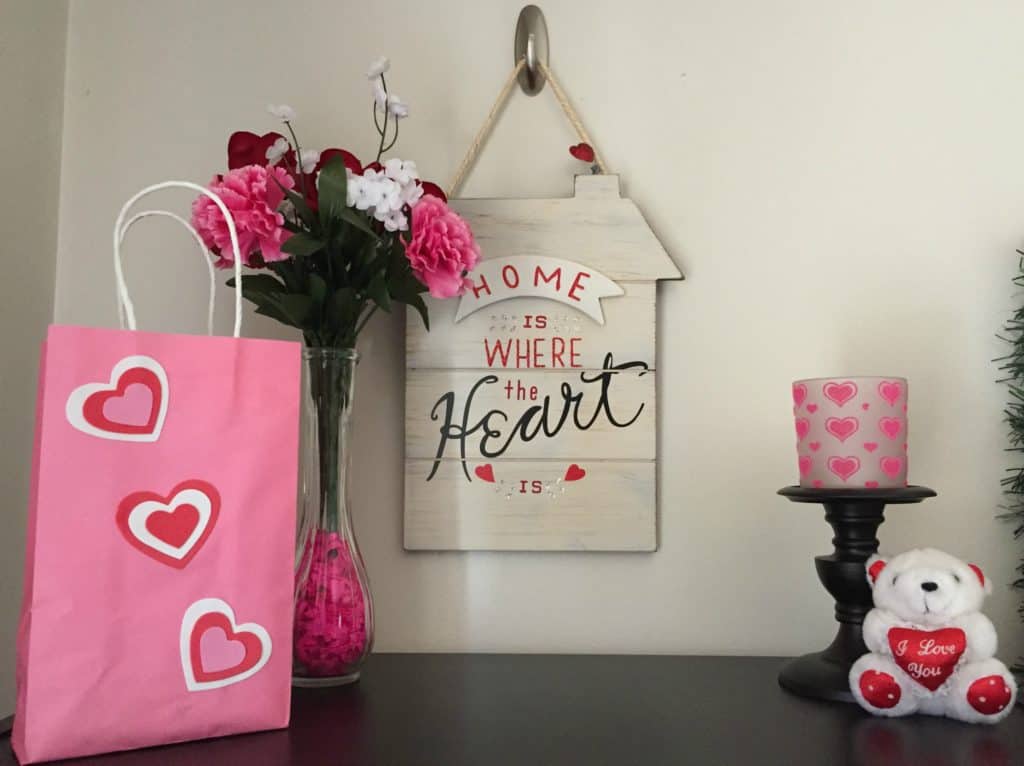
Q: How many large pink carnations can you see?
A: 2